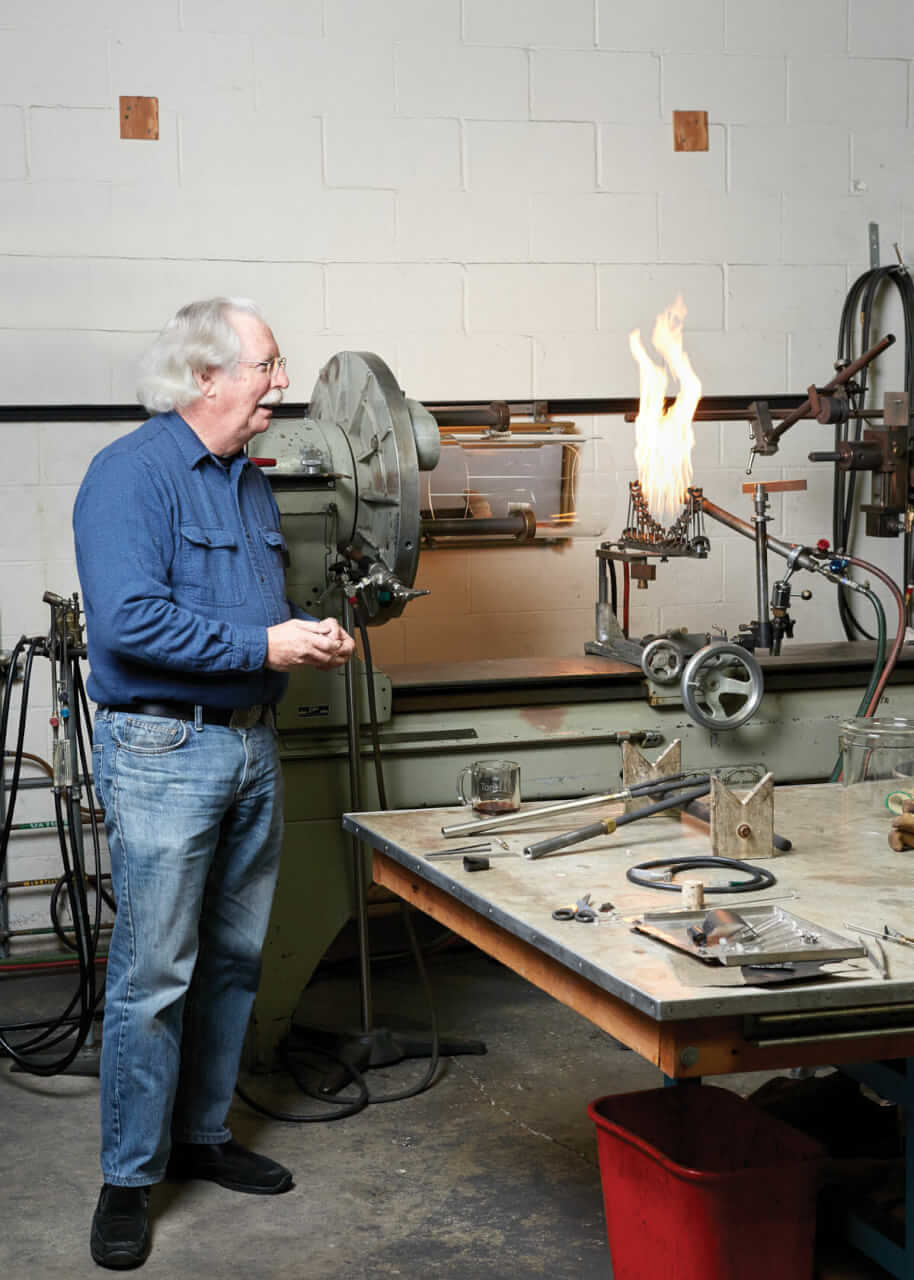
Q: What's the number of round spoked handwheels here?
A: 2